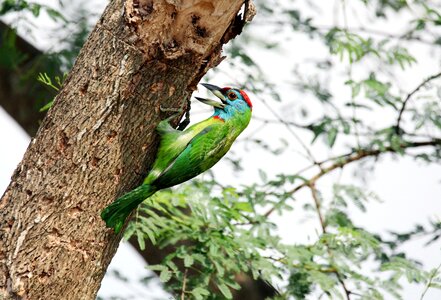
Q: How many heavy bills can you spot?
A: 1